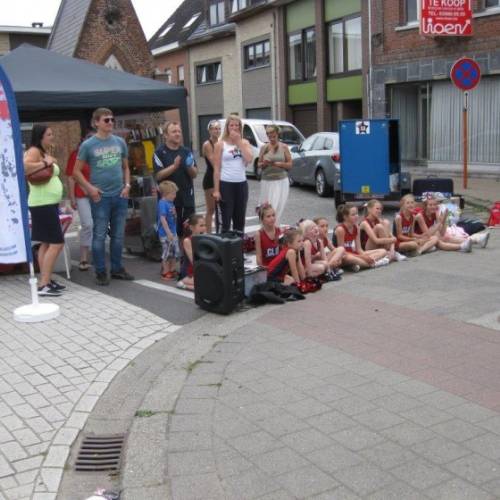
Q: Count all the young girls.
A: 9